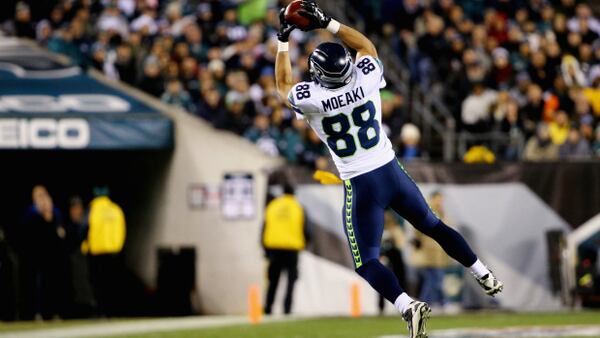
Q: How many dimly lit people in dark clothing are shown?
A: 2